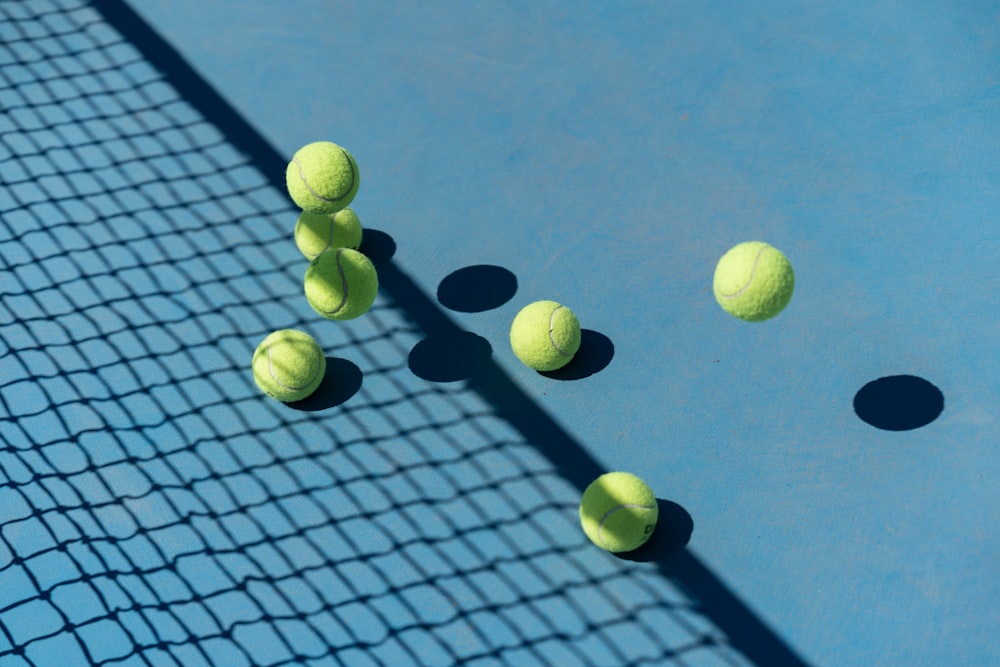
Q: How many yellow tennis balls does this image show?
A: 7